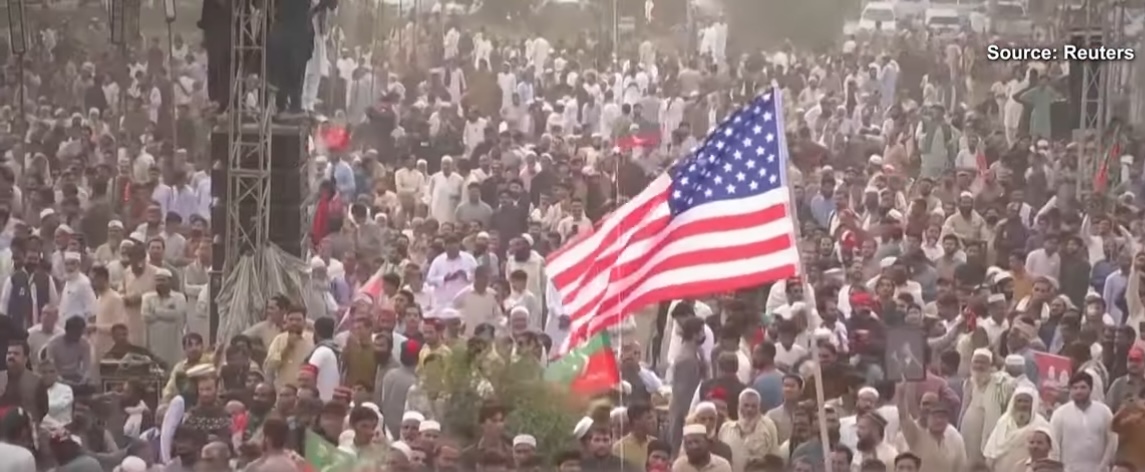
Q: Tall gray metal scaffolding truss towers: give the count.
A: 2